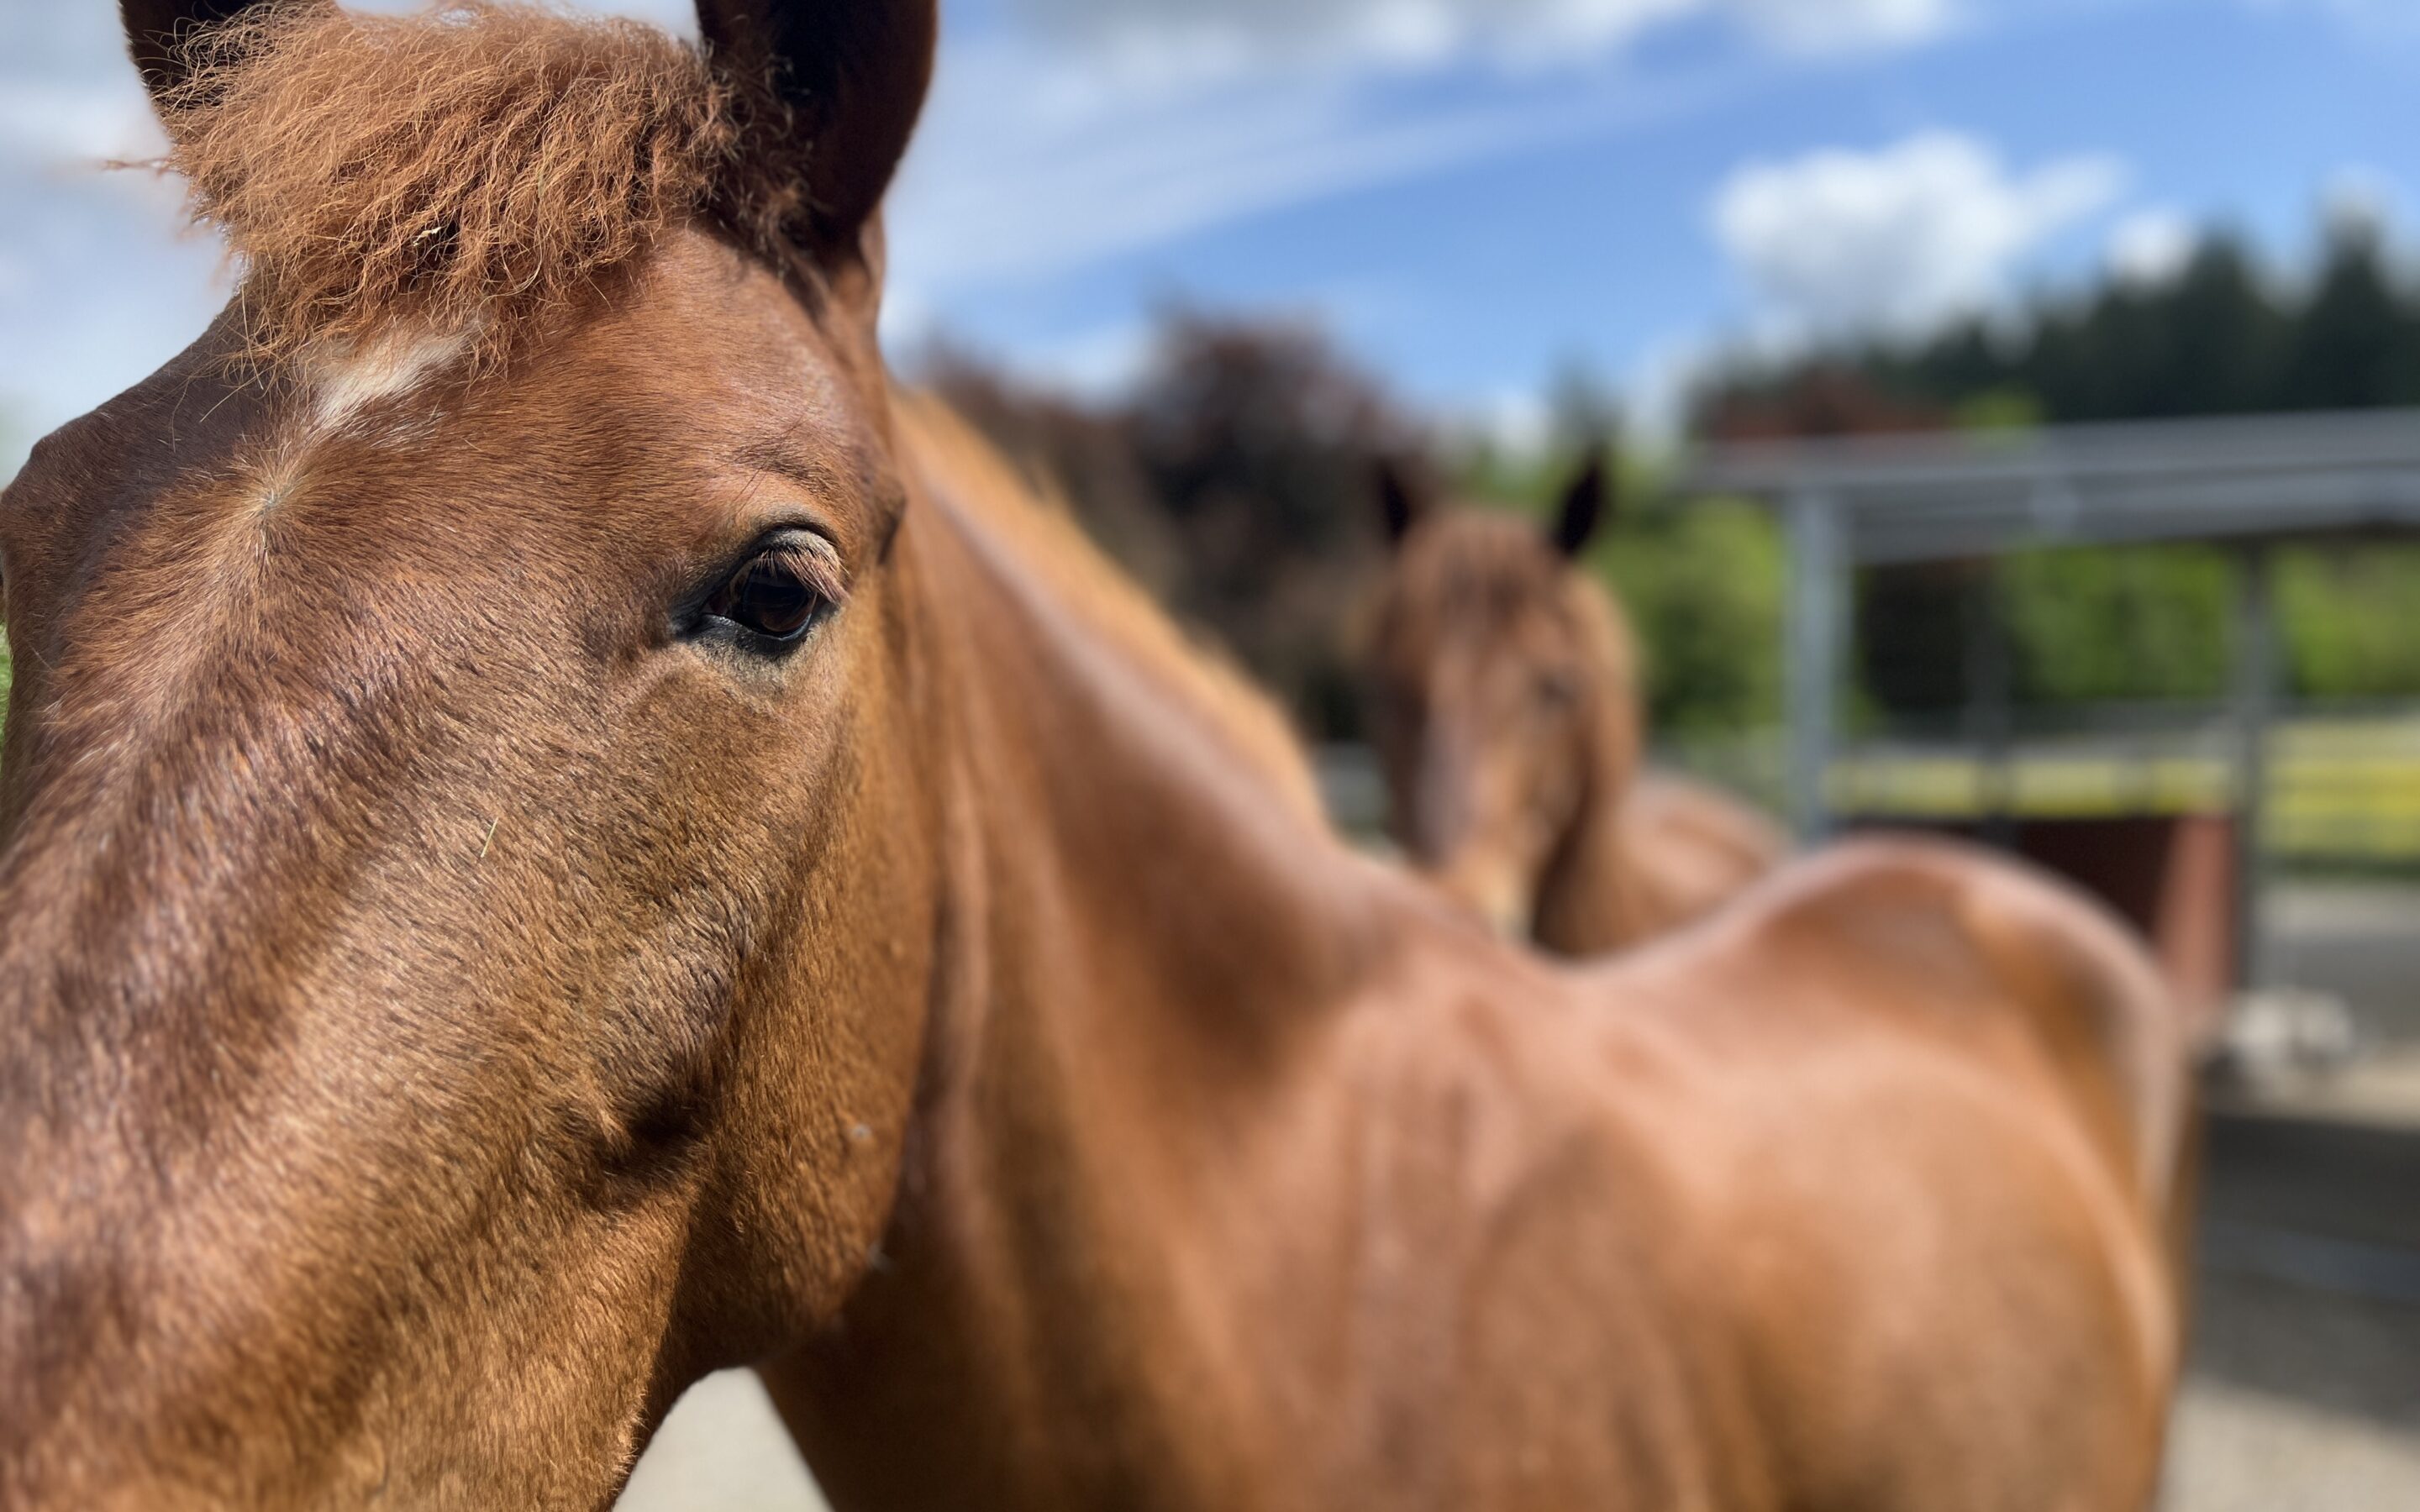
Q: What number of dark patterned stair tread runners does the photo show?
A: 0